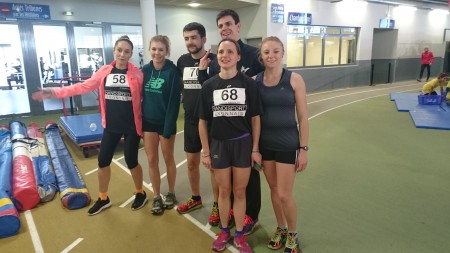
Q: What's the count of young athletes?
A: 6